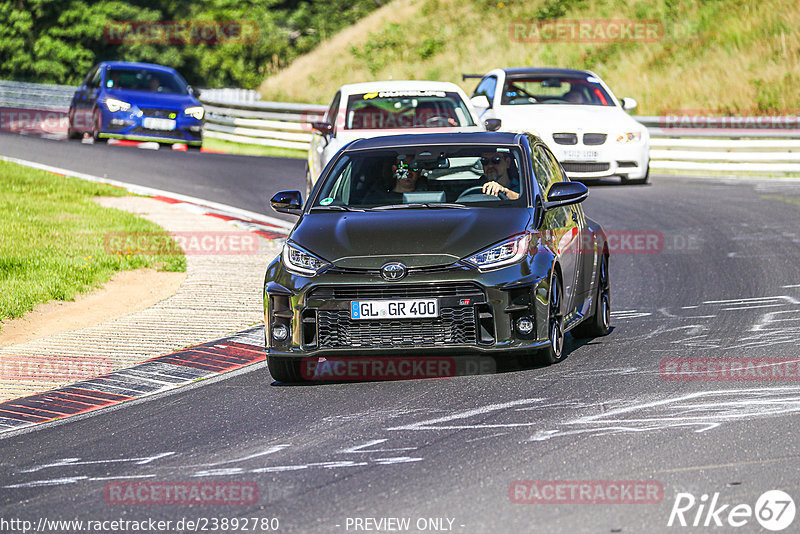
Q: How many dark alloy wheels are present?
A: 2